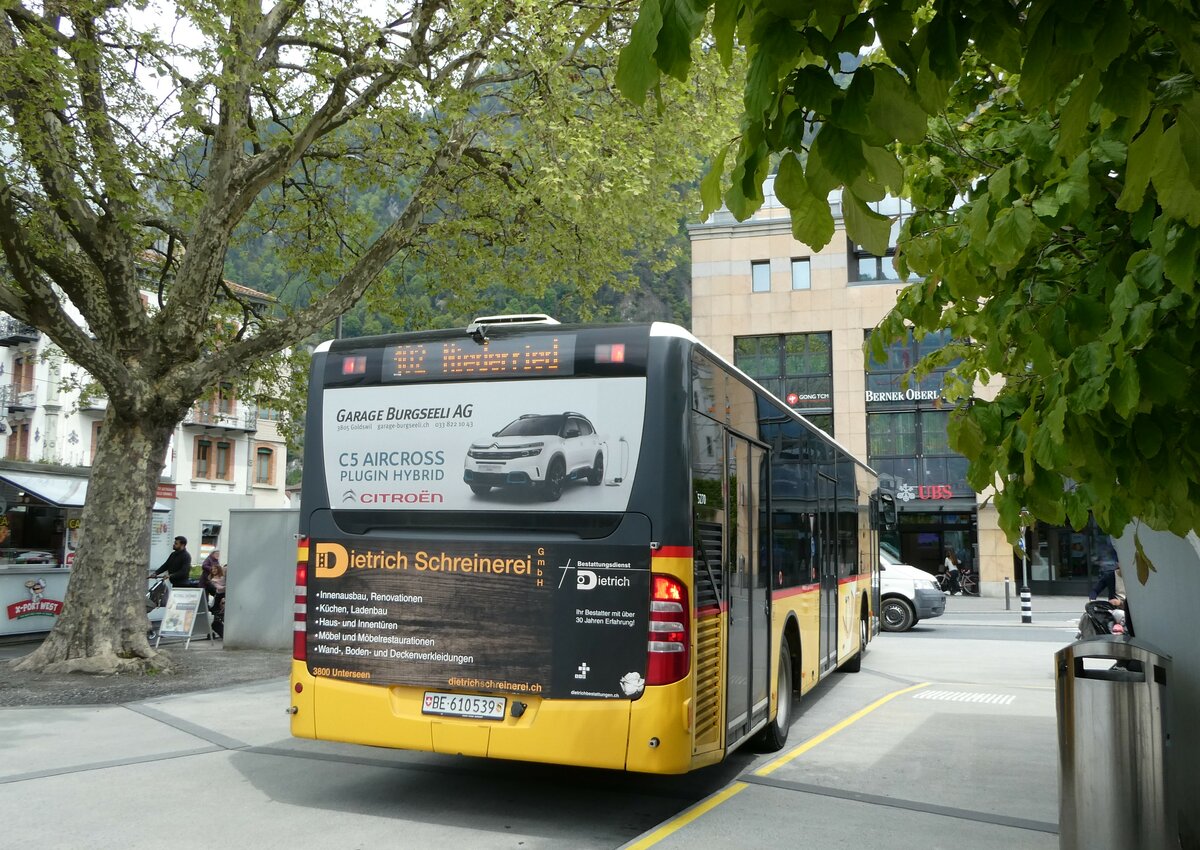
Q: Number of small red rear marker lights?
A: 2